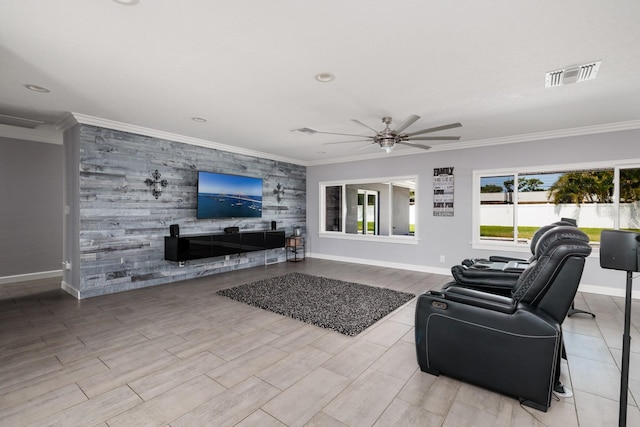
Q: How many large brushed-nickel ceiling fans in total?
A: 1